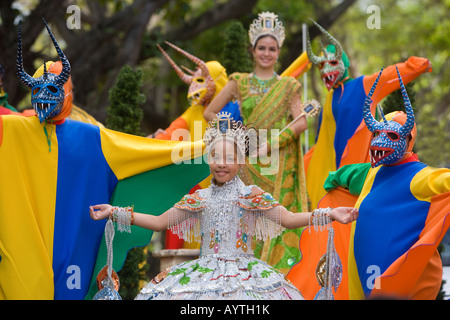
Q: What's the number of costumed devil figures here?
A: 4